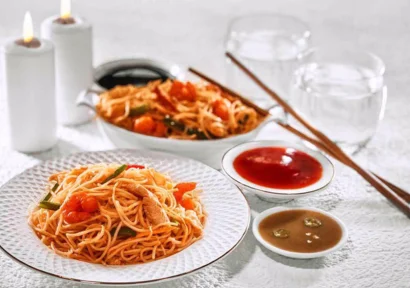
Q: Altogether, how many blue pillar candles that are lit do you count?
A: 0